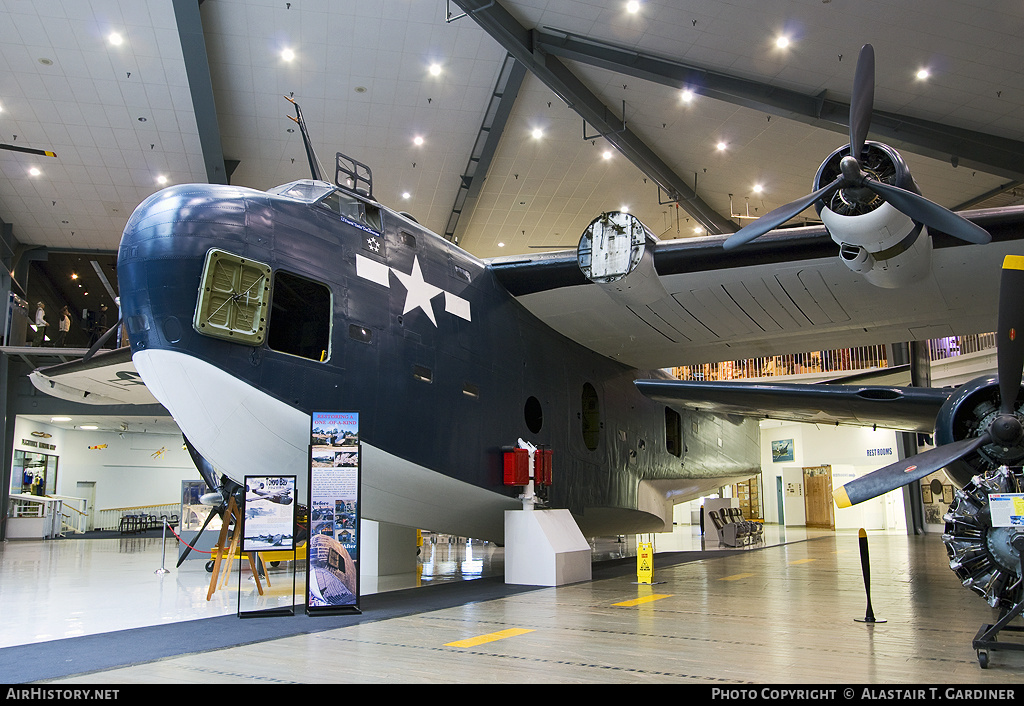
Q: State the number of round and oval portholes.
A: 2